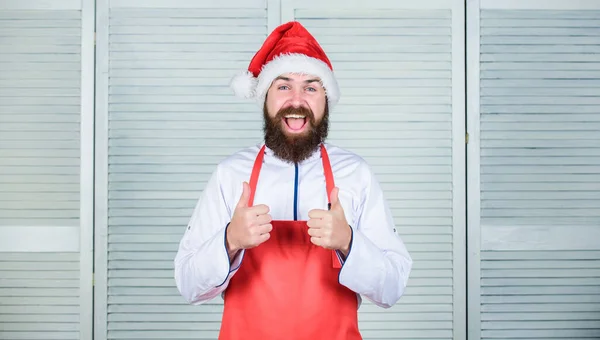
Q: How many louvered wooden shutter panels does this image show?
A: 4